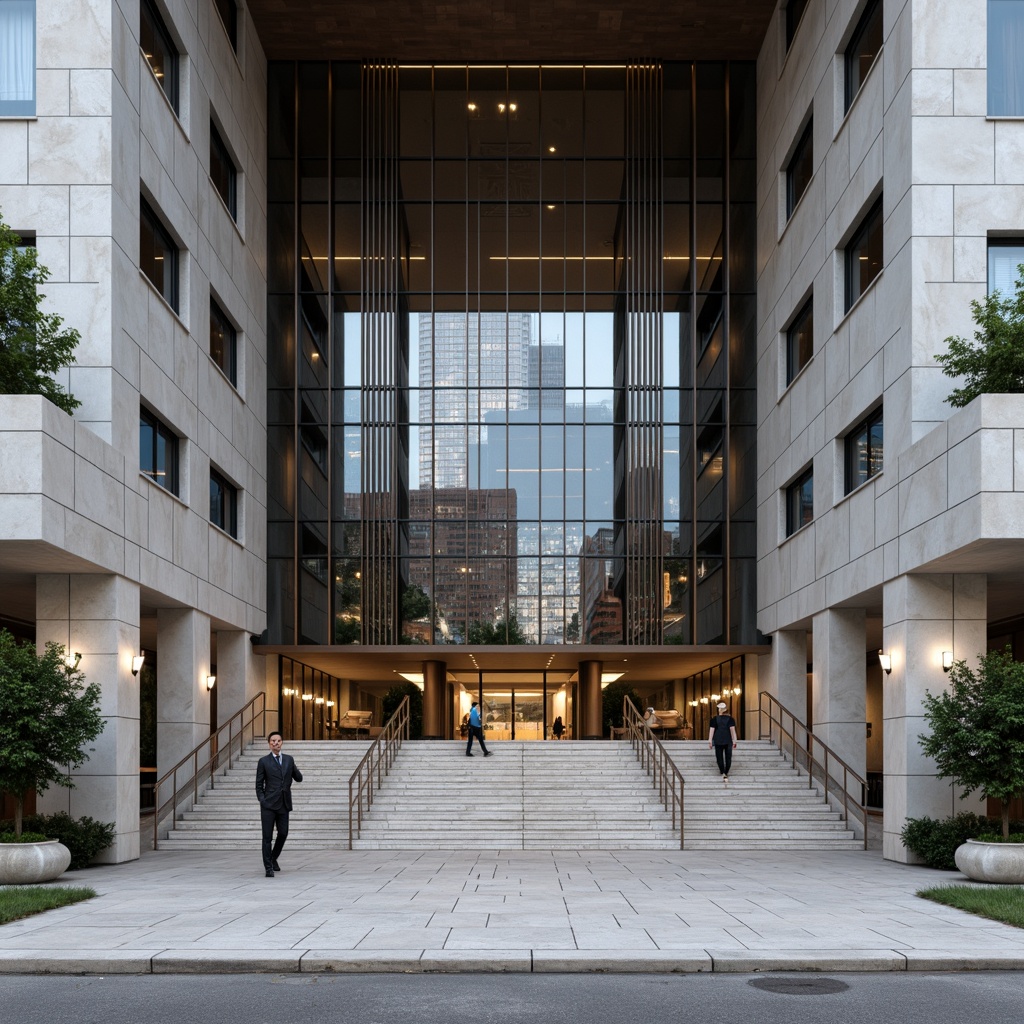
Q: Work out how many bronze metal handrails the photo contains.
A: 4